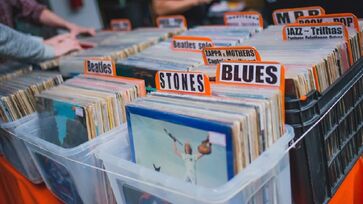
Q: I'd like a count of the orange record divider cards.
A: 11